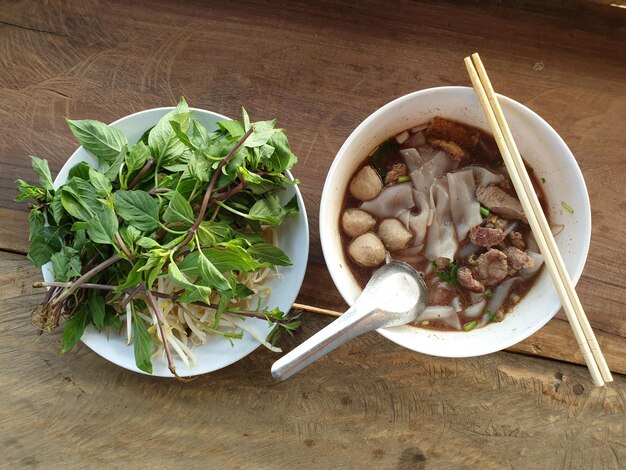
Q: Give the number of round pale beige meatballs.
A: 4